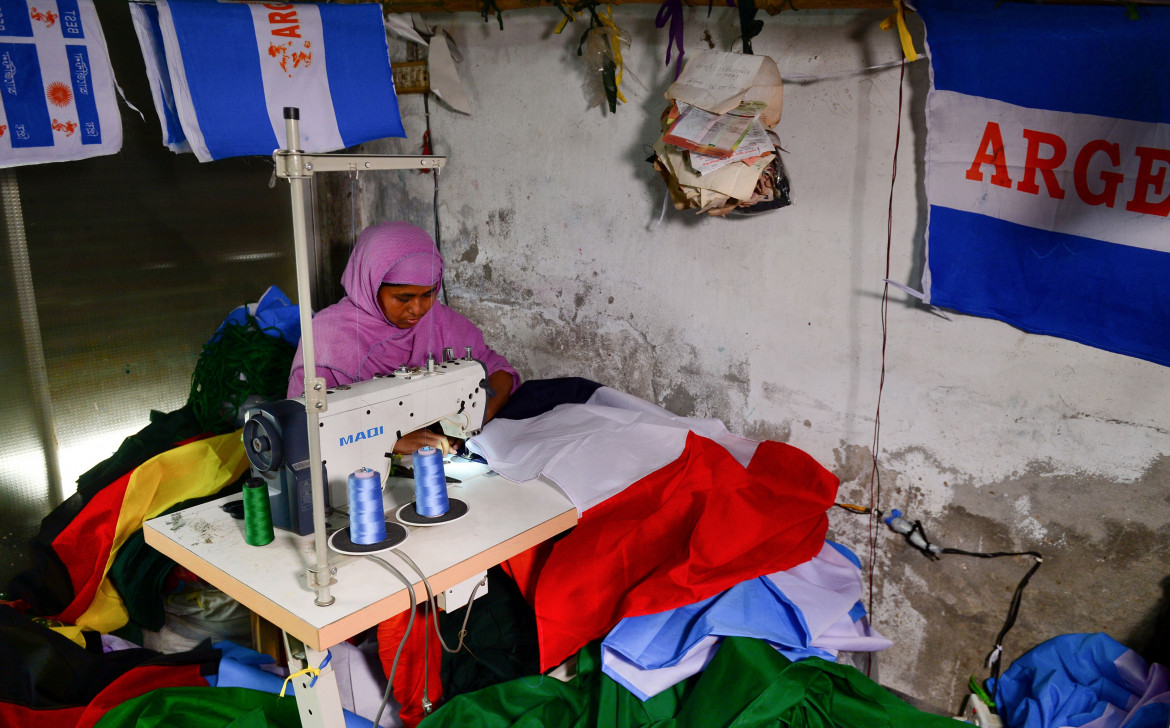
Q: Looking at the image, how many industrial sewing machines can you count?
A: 1